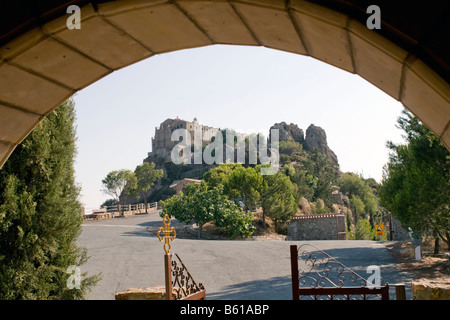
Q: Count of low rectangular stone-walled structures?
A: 1